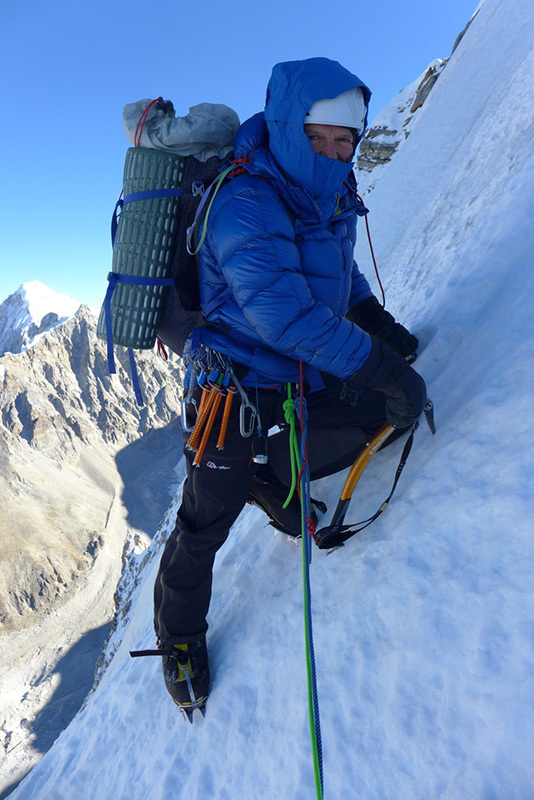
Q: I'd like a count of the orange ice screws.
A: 4